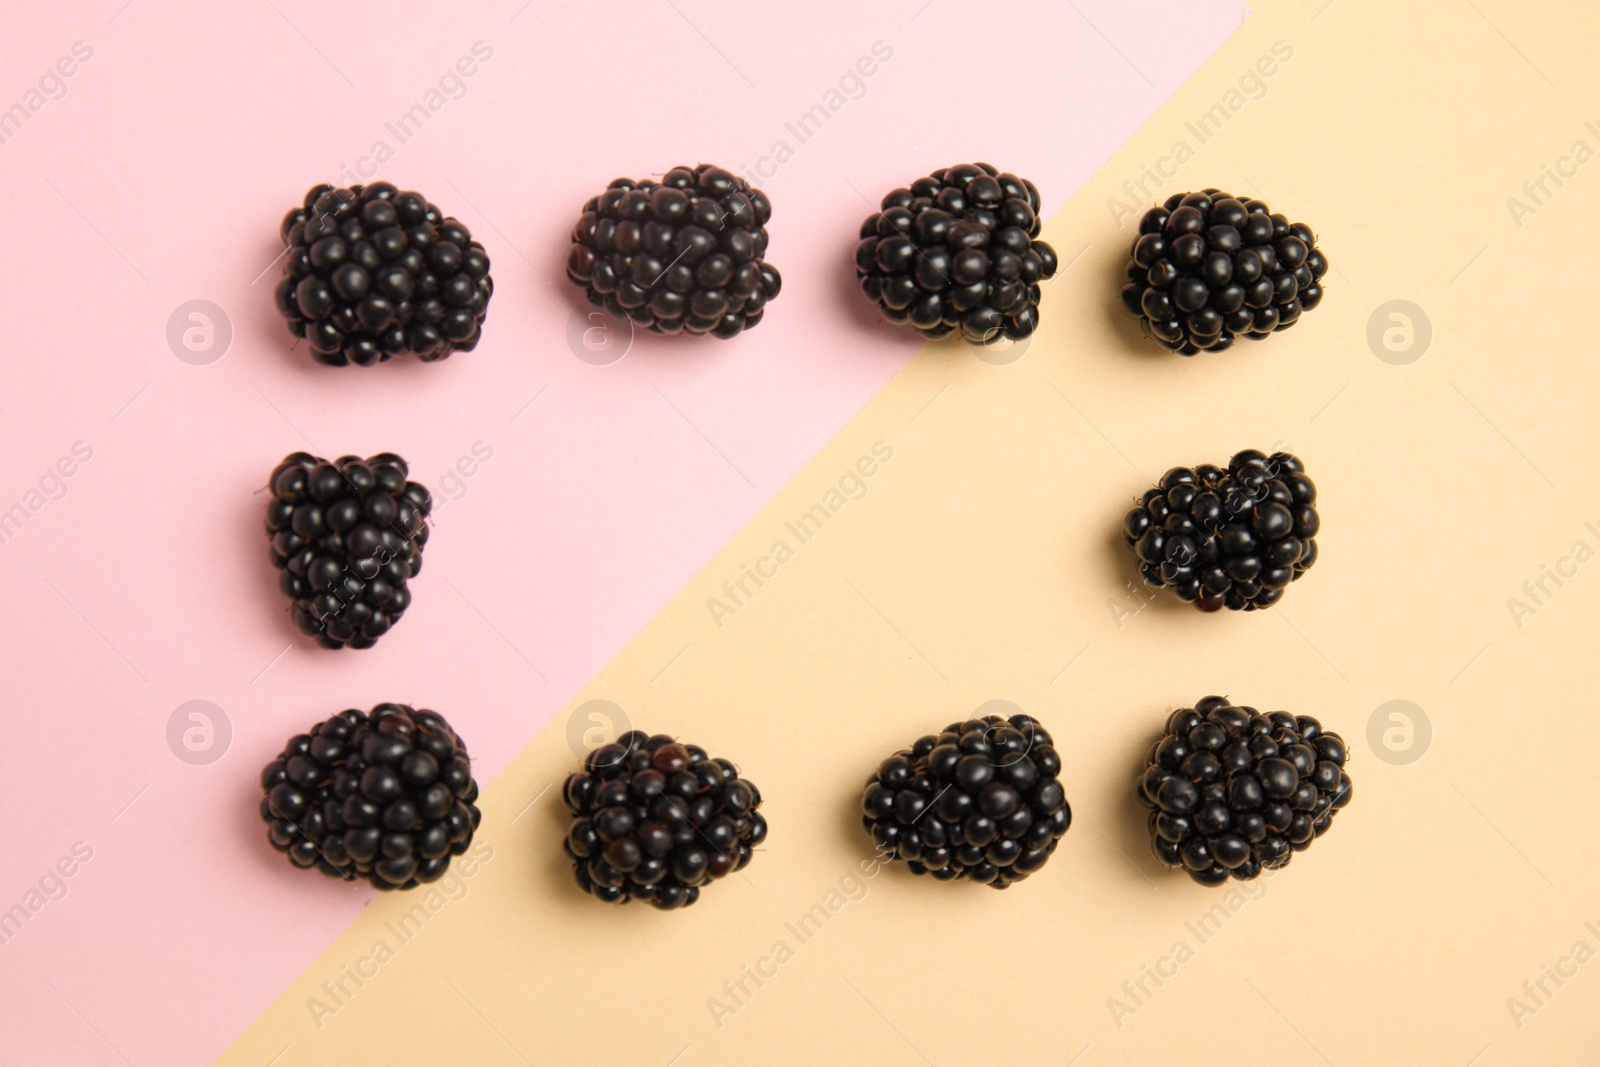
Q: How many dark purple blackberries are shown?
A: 10